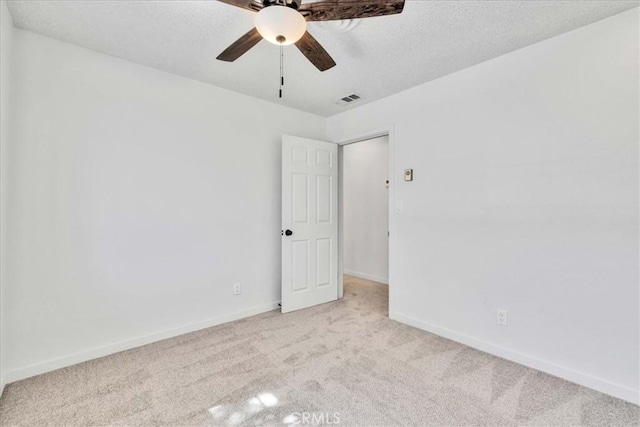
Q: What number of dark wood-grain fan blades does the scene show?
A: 4